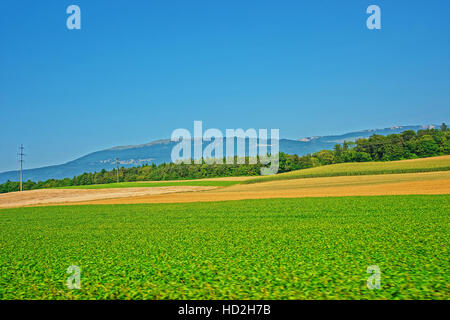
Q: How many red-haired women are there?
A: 0